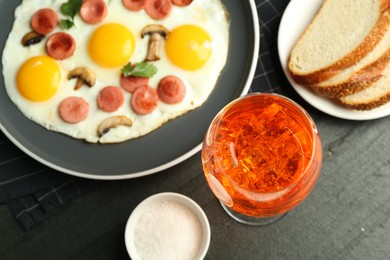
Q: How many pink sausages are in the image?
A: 11